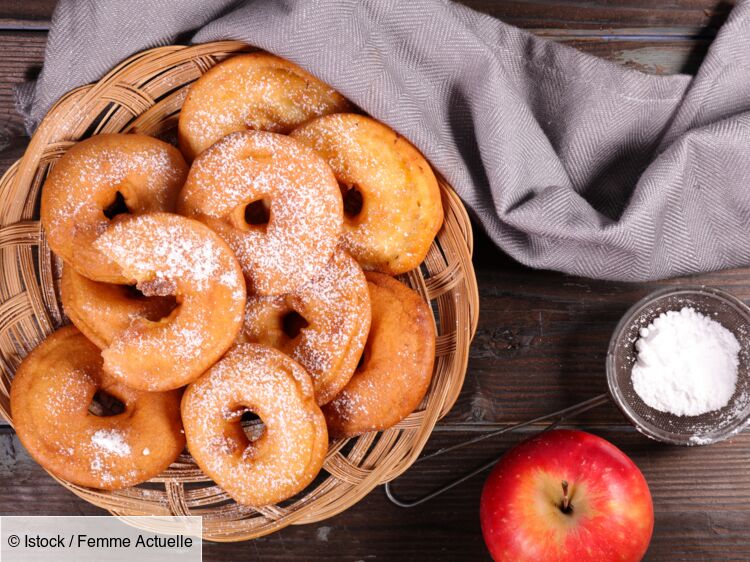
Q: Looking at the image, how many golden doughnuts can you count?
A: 10